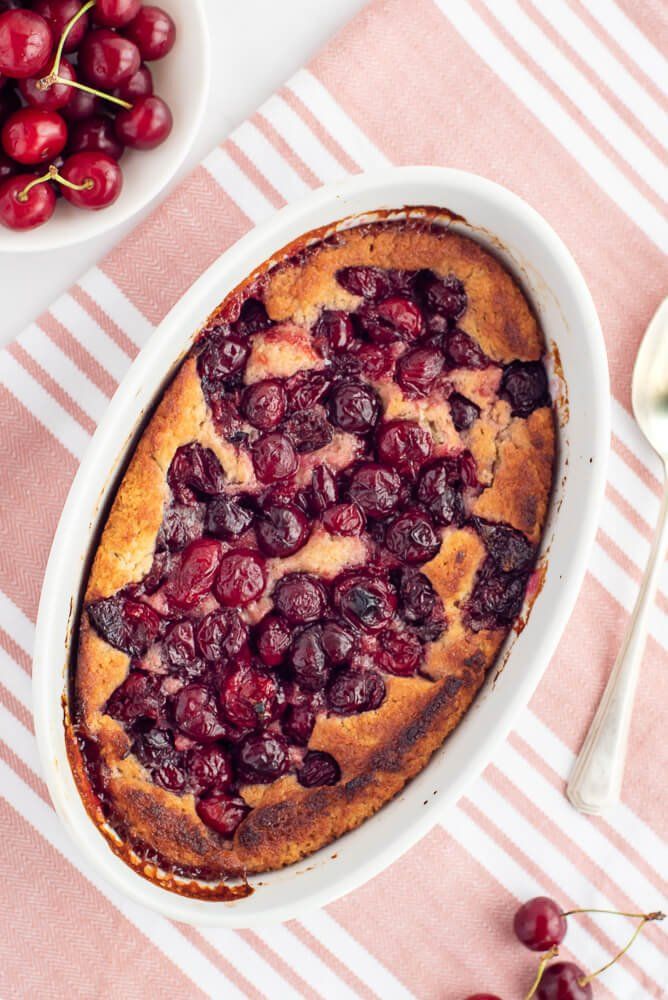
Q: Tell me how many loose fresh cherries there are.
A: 3